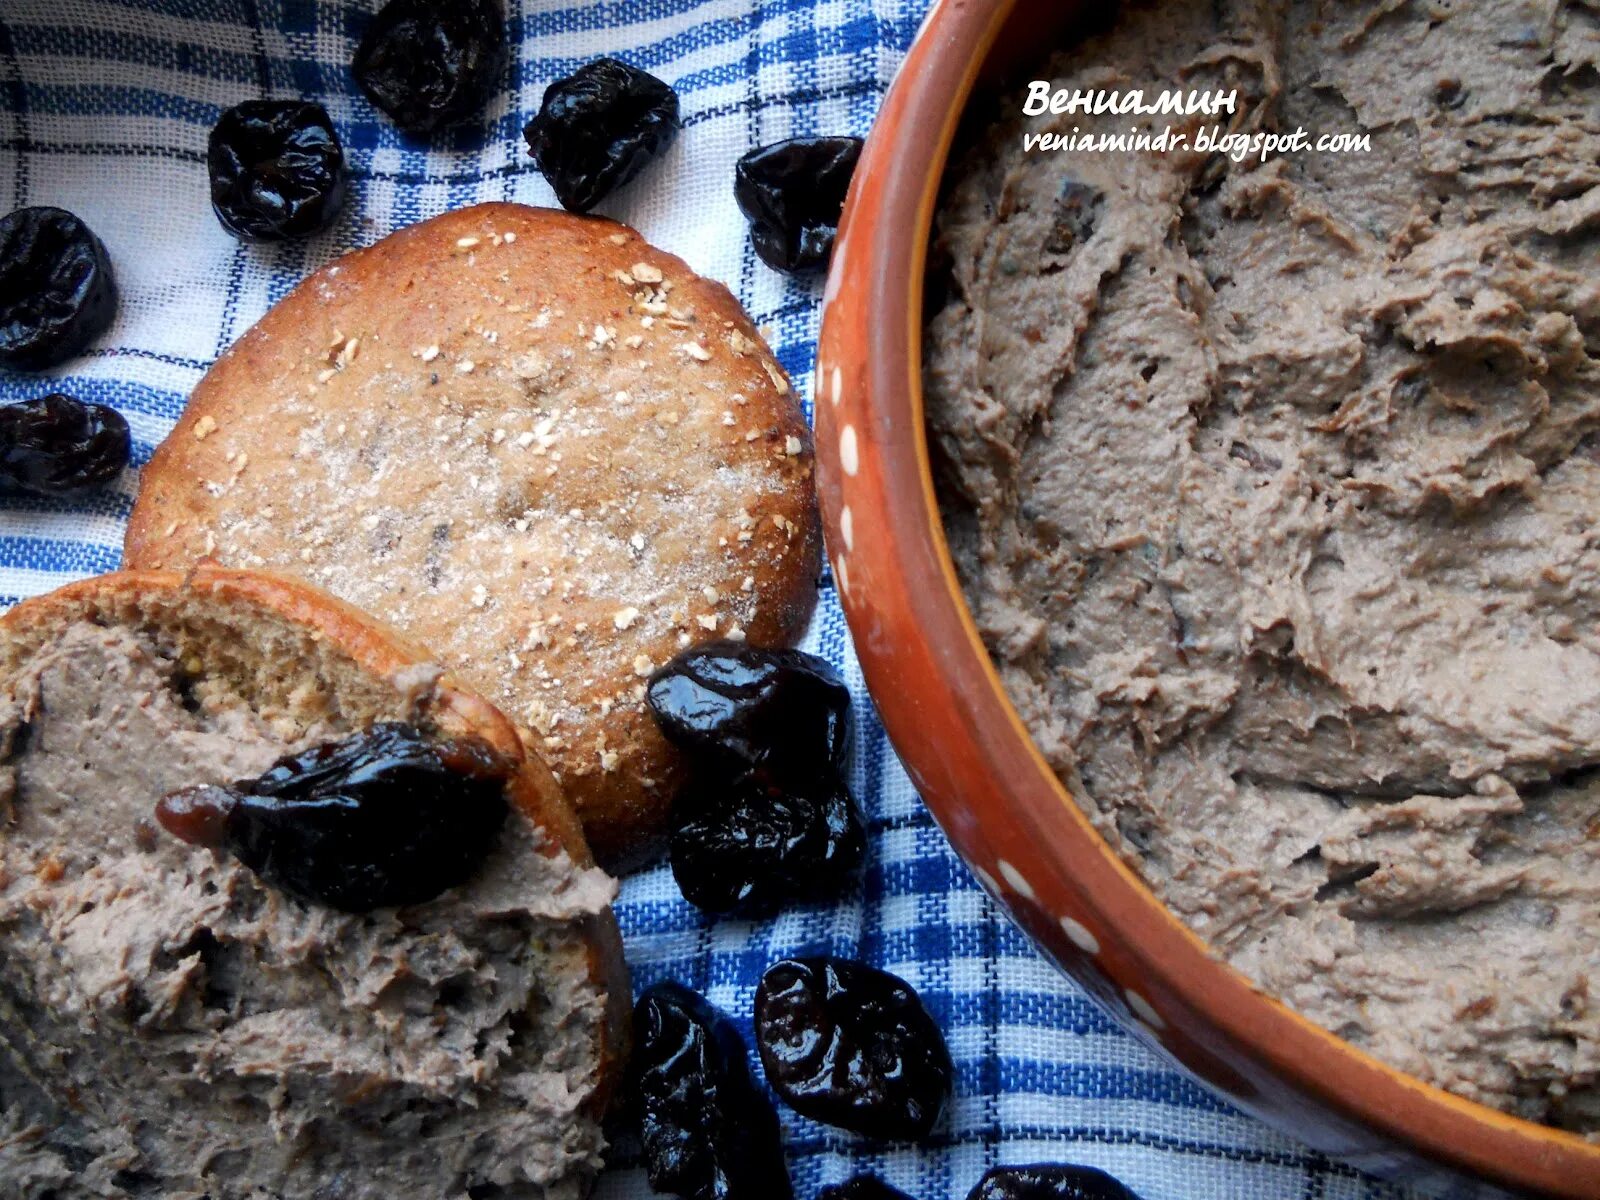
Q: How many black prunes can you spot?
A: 13